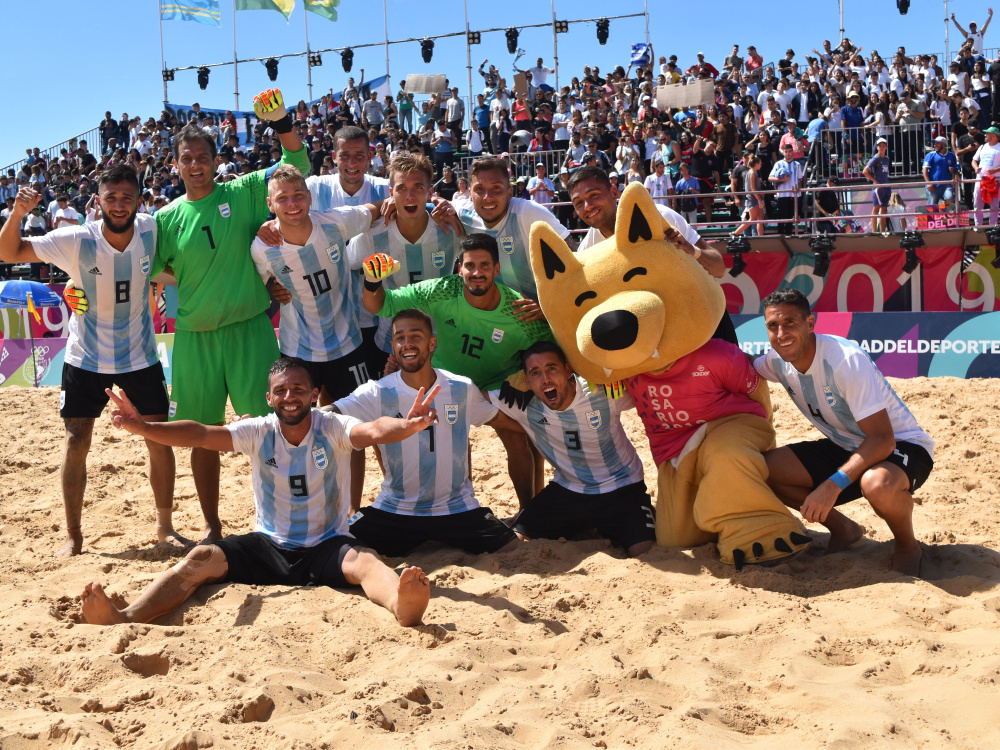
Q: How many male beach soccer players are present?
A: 12